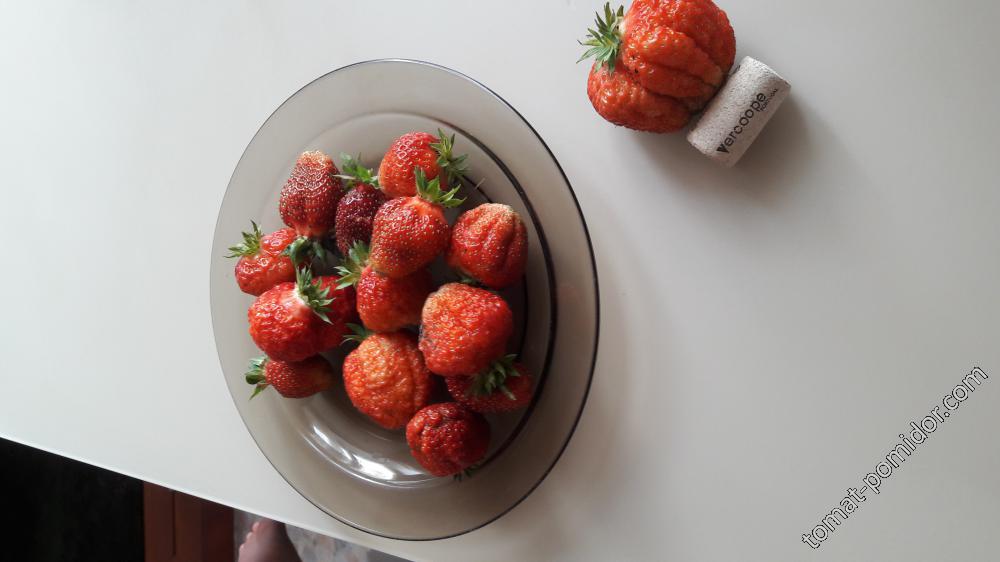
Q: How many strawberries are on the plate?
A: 14